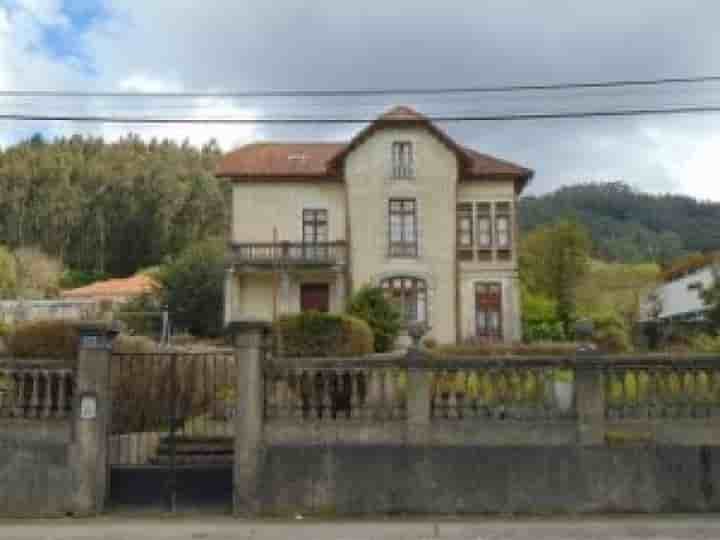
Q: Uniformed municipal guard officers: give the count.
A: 0